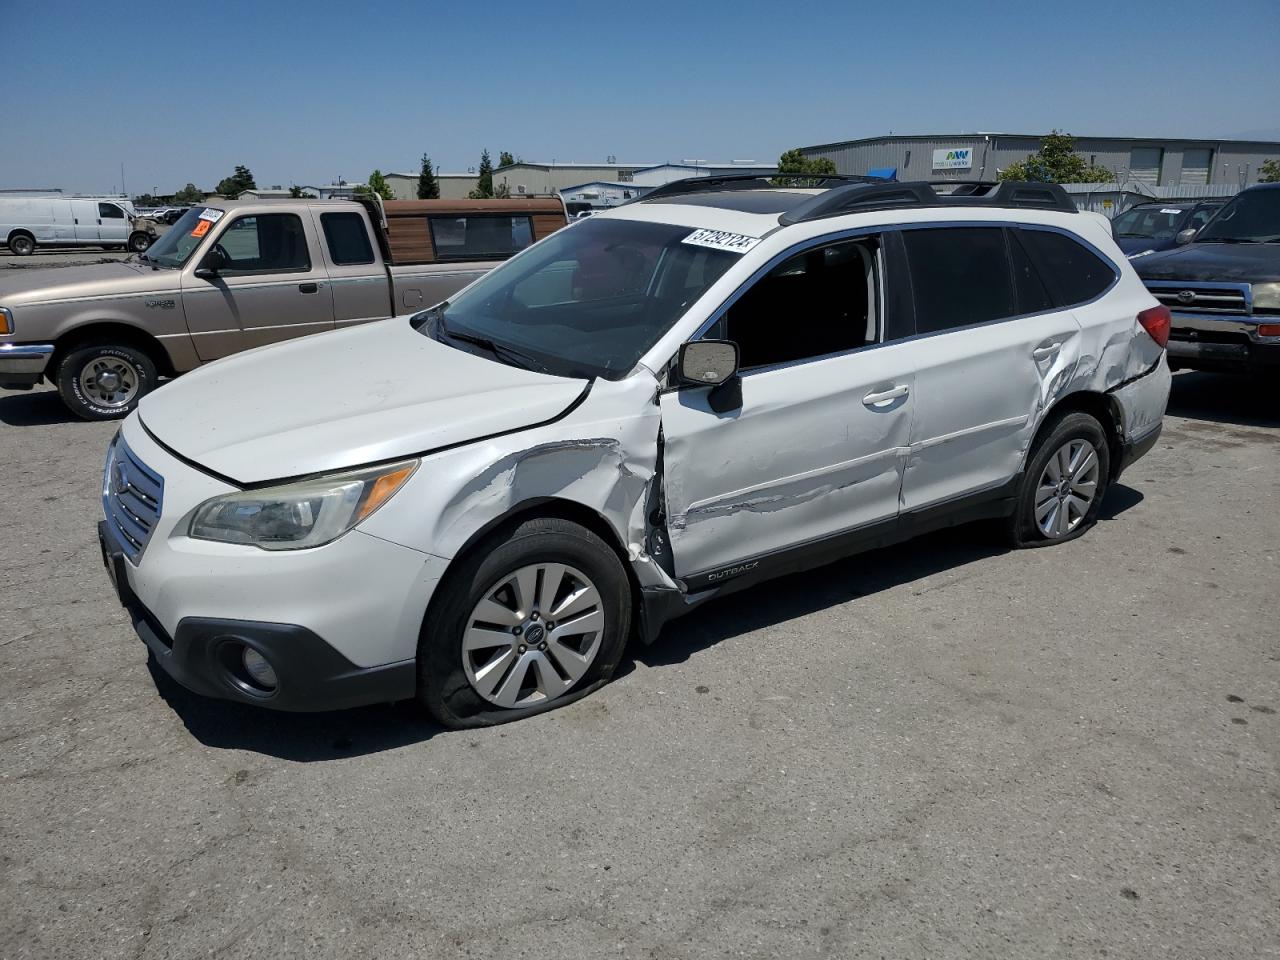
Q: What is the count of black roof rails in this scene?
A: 2